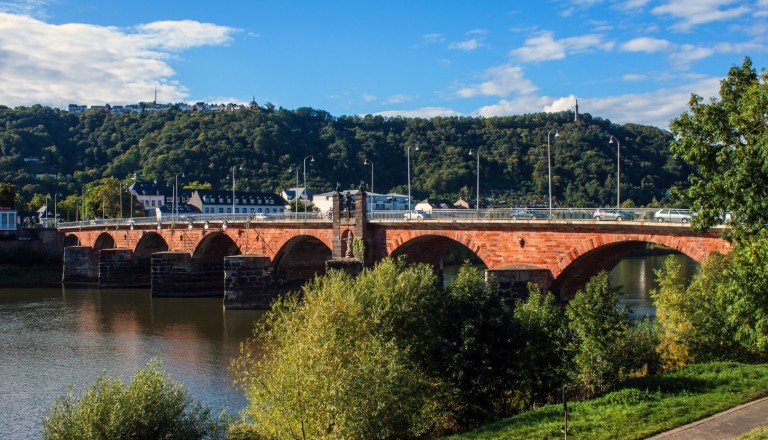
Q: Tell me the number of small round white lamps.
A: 5